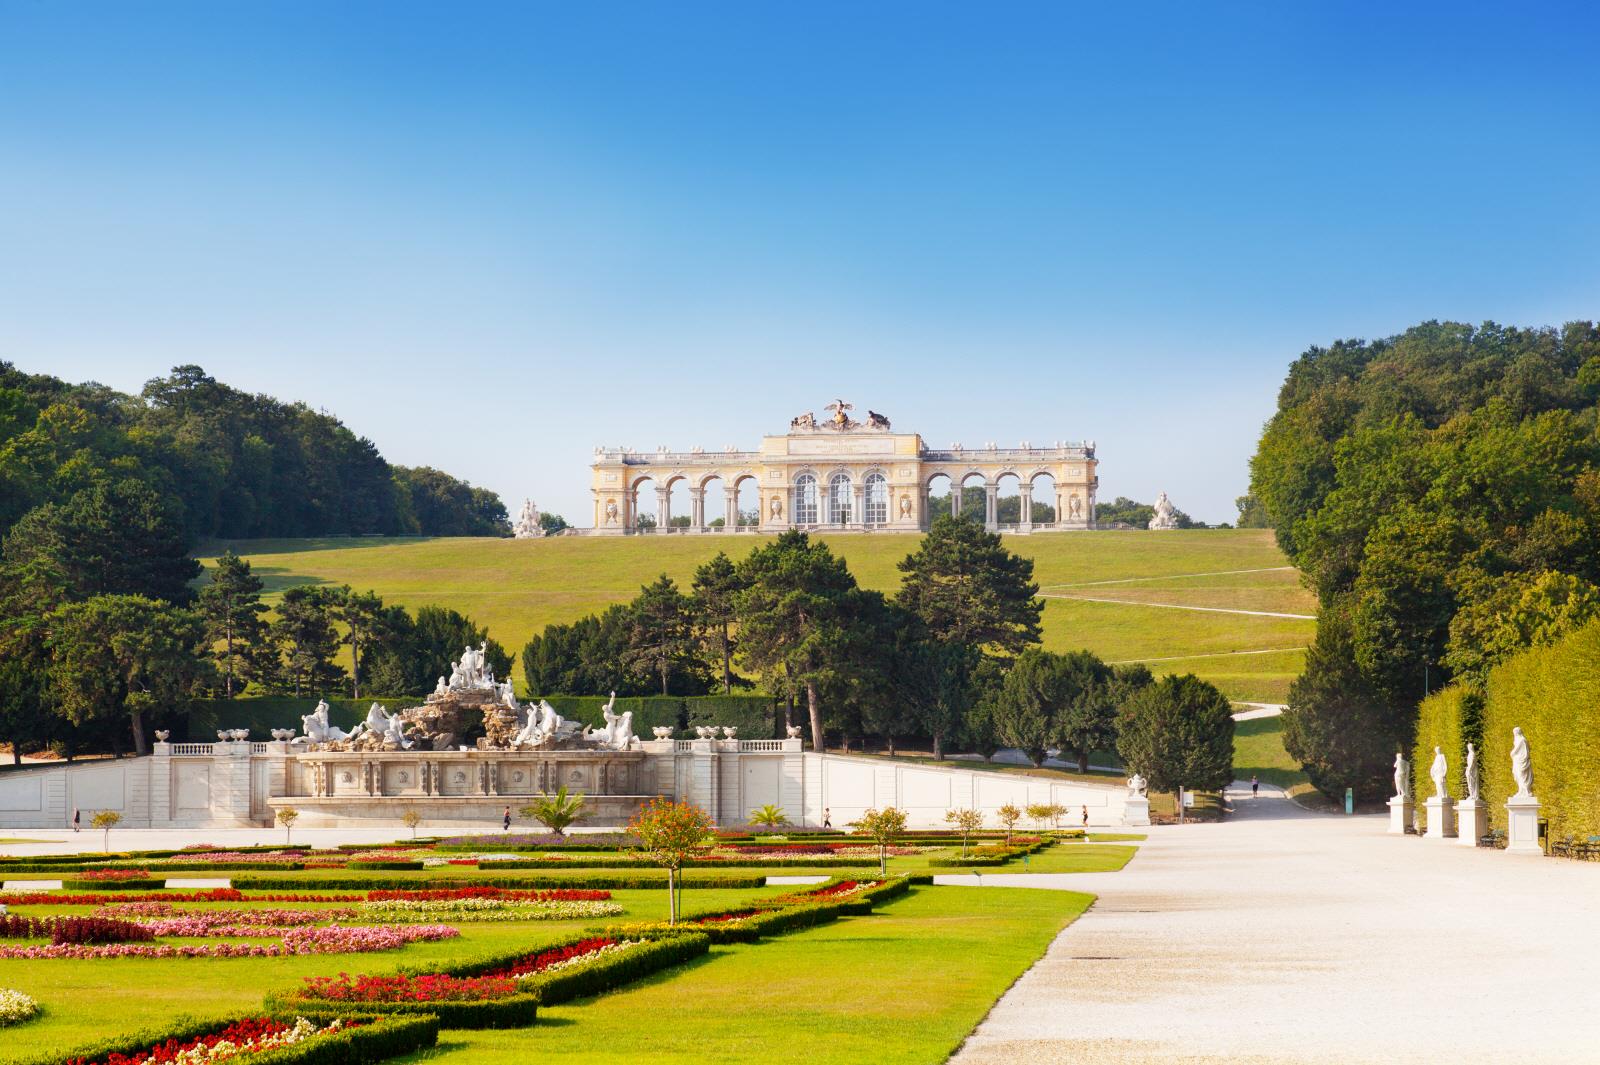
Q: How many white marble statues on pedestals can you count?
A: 4